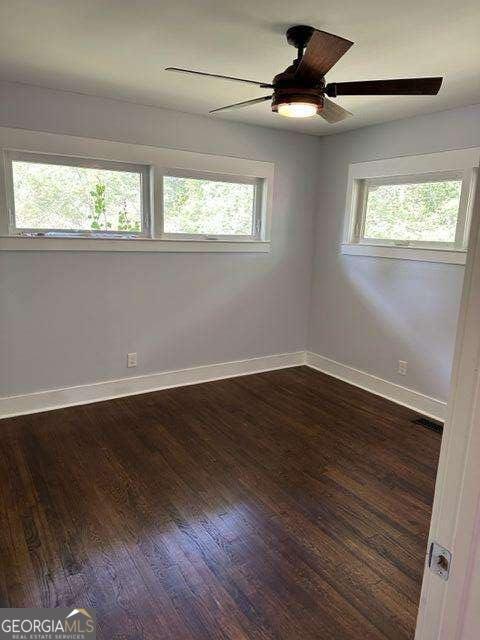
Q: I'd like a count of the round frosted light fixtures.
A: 1